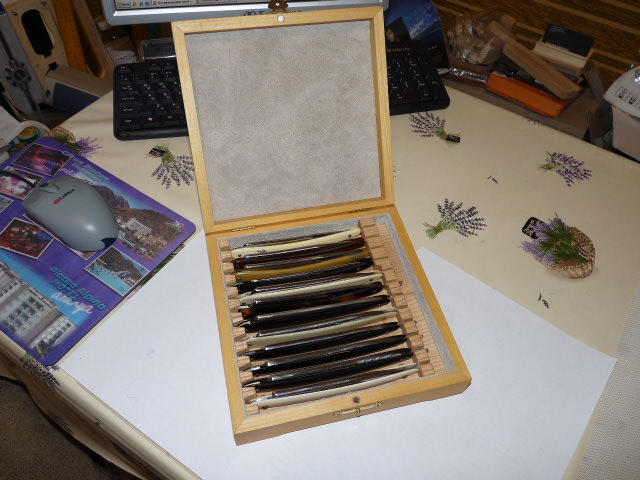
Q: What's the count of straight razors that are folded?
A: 12